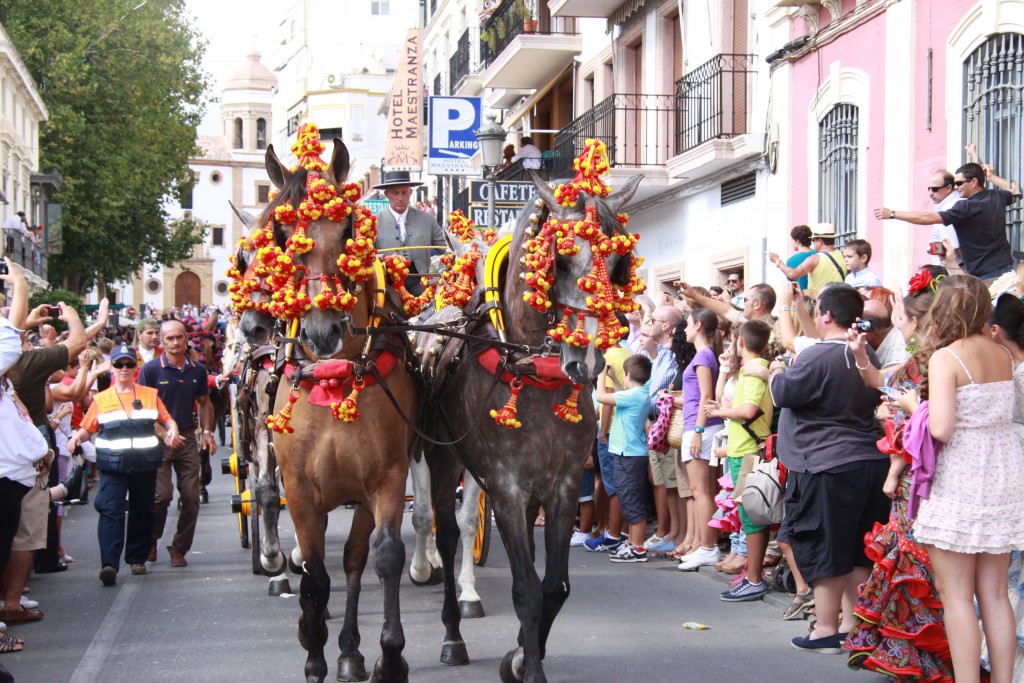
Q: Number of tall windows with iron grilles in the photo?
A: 2